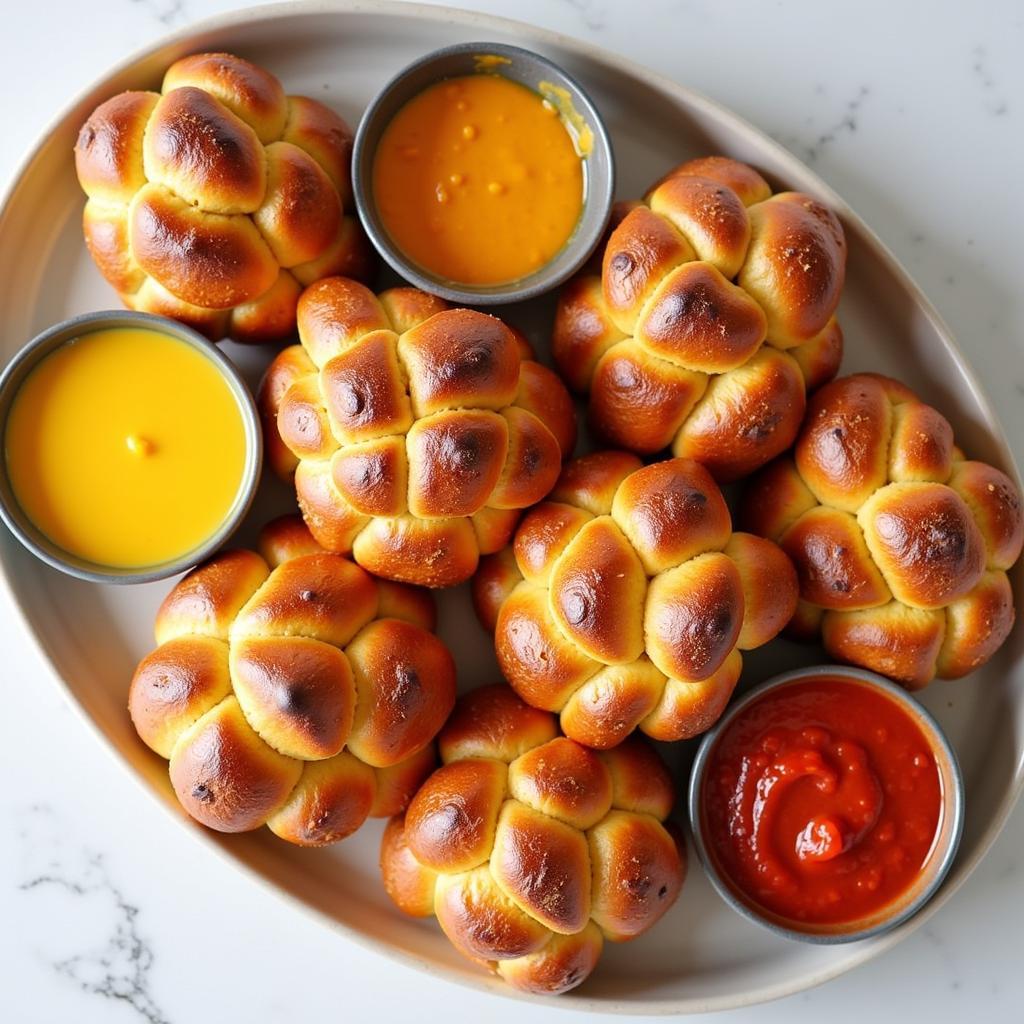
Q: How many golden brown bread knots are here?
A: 7